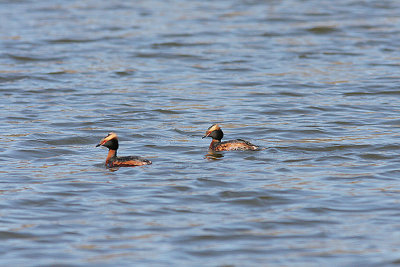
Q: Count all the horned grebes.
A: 2